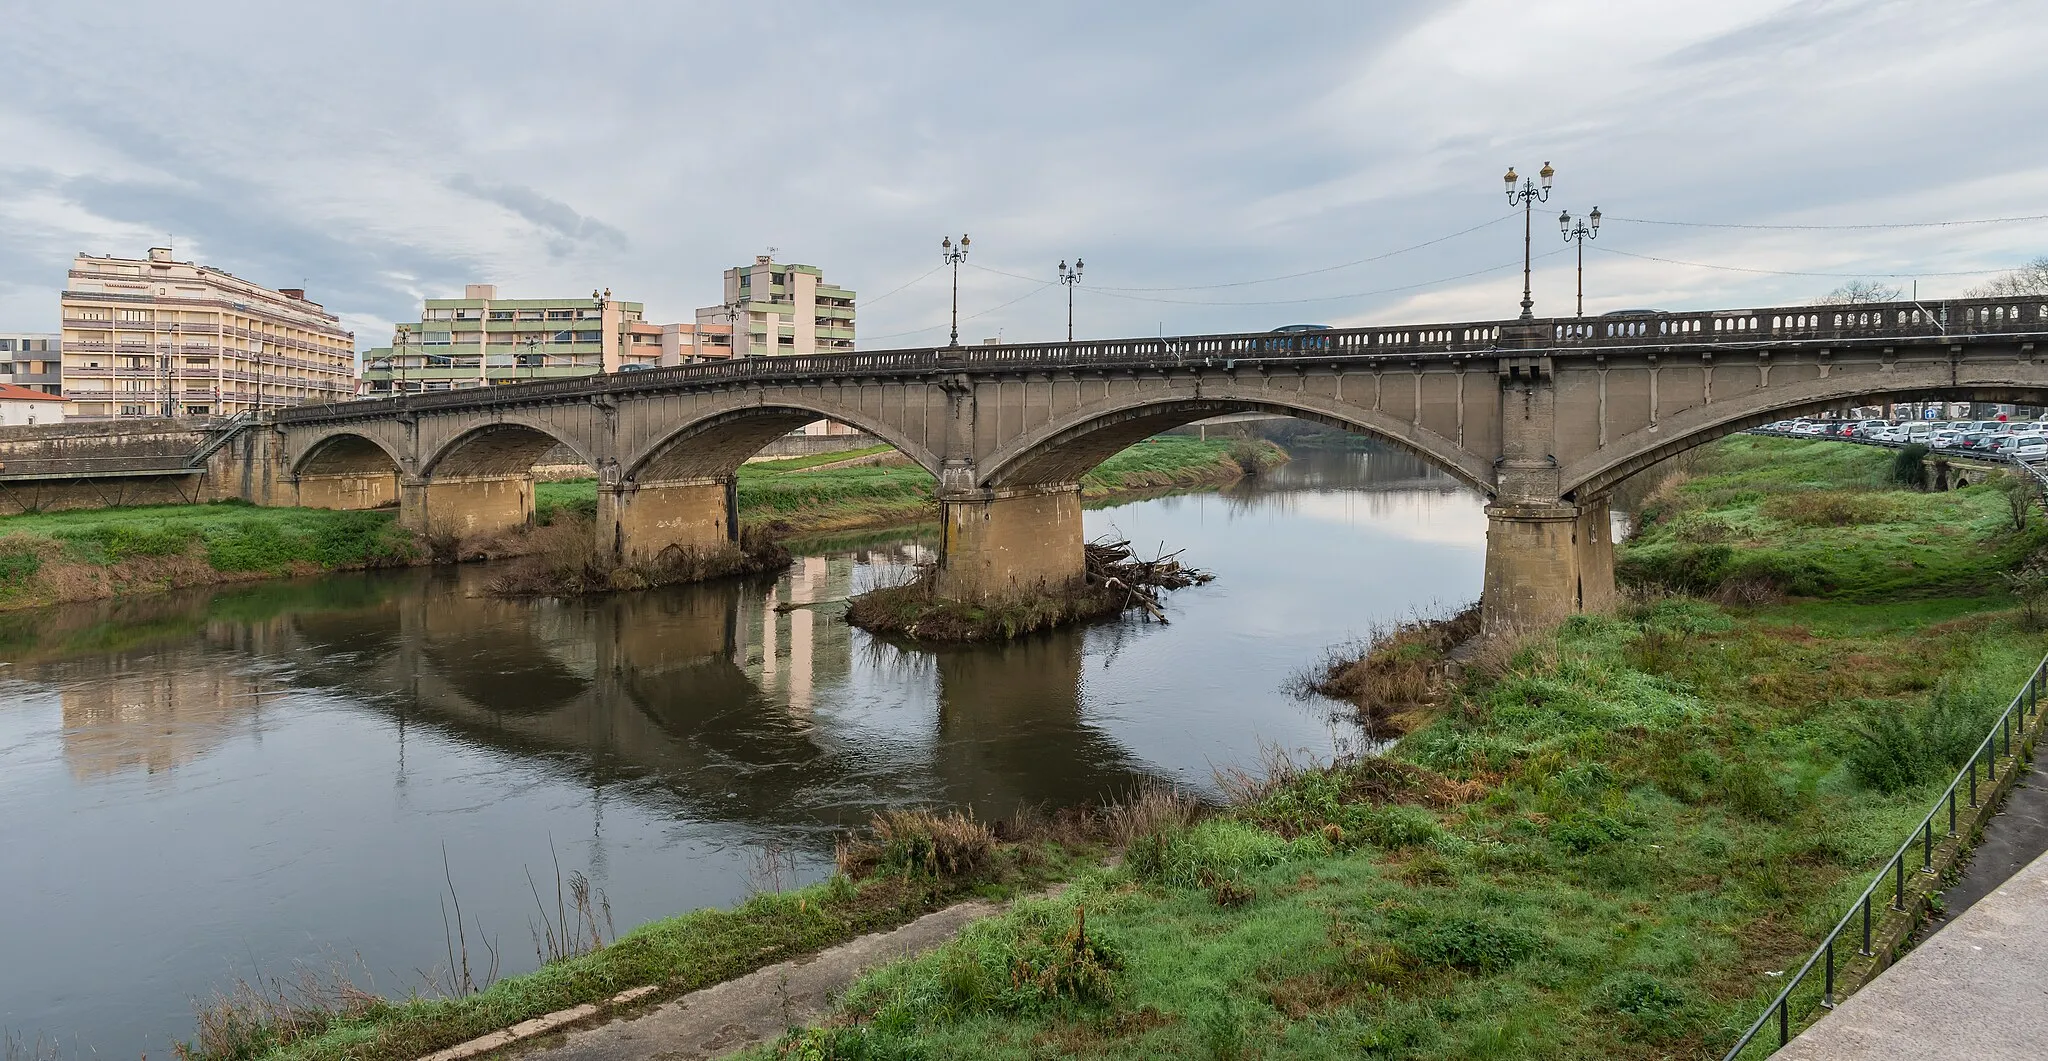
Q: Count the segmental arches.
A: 5